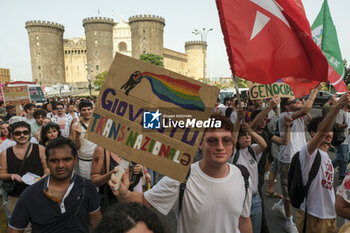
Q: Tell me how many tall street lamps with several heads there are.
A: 1